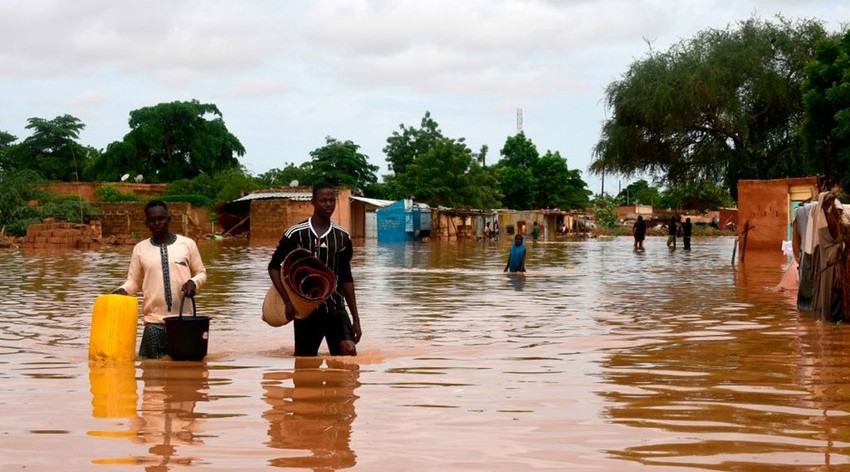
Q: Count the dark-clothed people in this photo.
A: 4